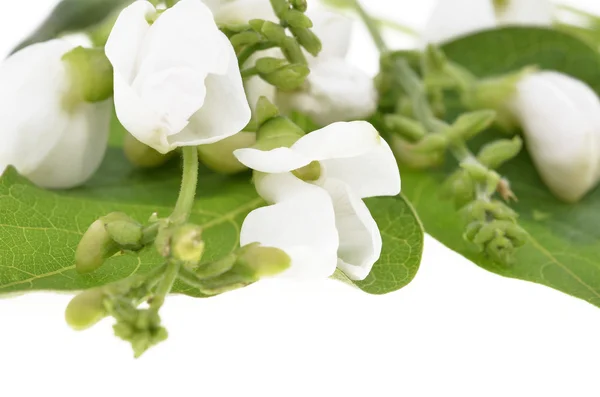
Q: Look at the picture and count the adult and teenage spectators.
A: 0